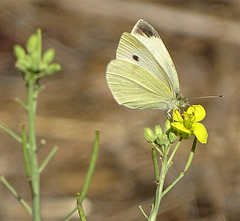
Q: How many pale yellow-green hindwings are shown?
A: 1